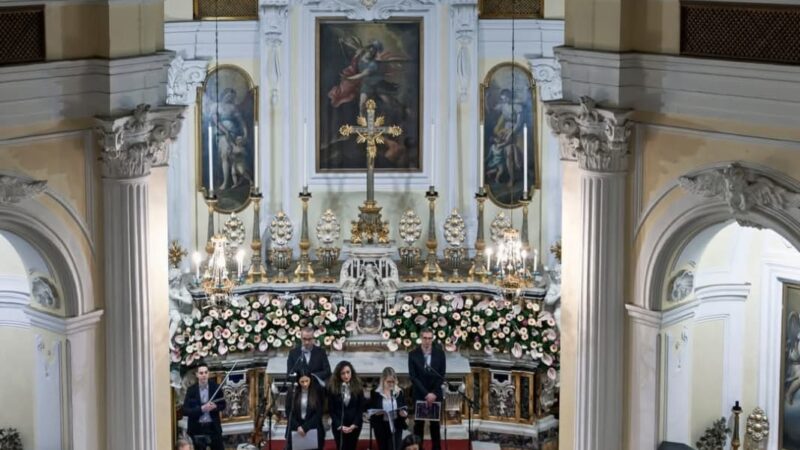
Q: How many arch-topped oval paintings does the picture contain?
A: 2